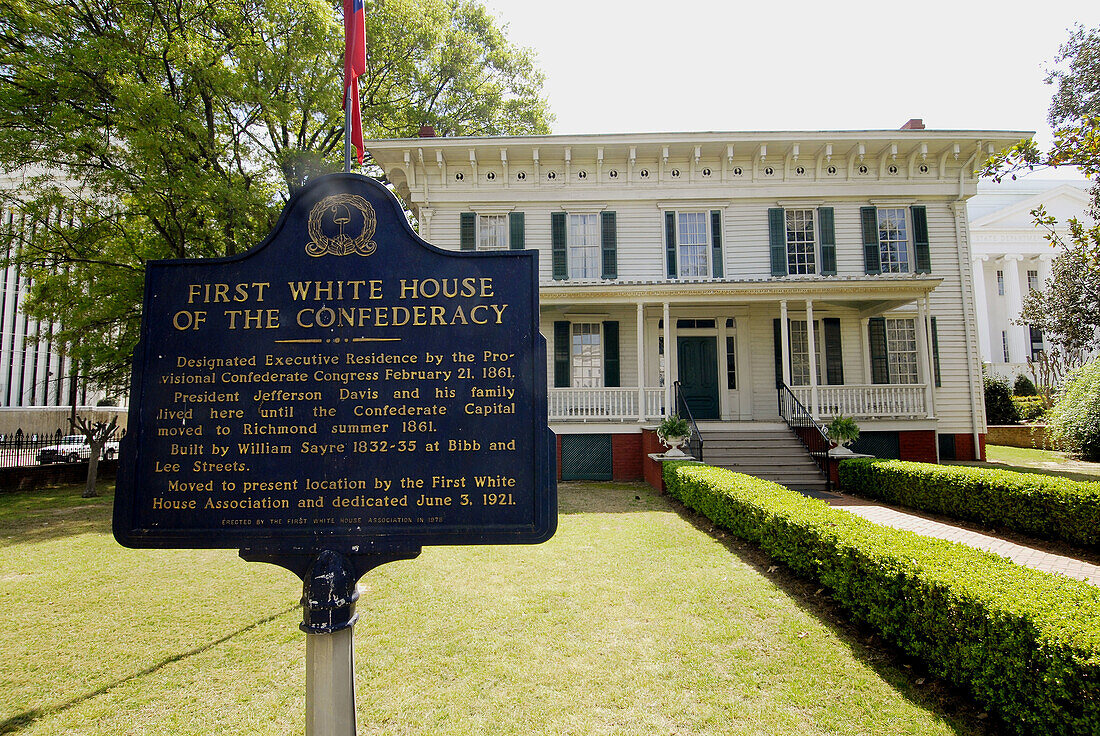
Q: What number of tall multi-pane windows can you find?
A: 8